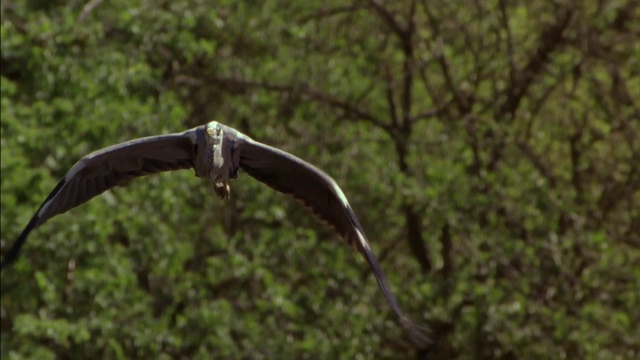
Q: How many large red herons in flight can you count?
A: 0